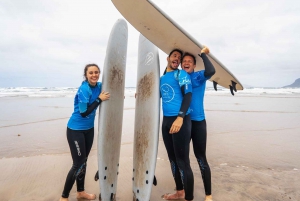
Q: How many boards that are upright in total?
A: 2